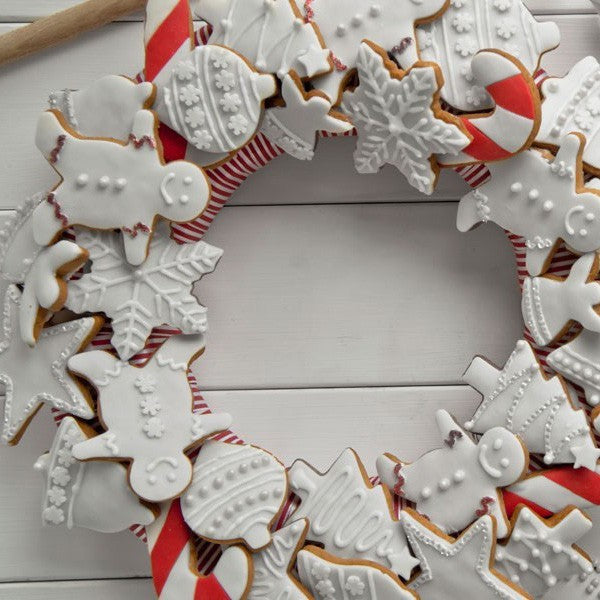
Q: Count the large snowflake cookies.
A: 2